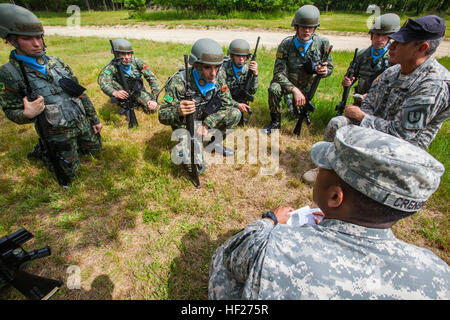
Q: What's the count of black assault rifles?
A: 7